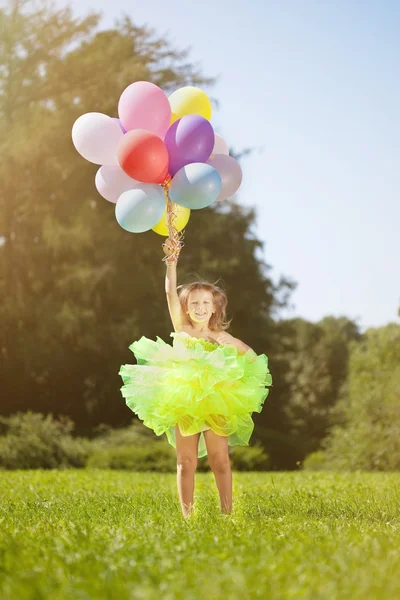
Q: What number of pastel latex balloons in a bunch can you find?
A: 12